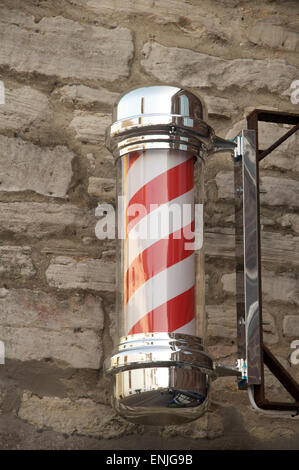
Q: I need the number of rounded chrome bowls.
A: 2